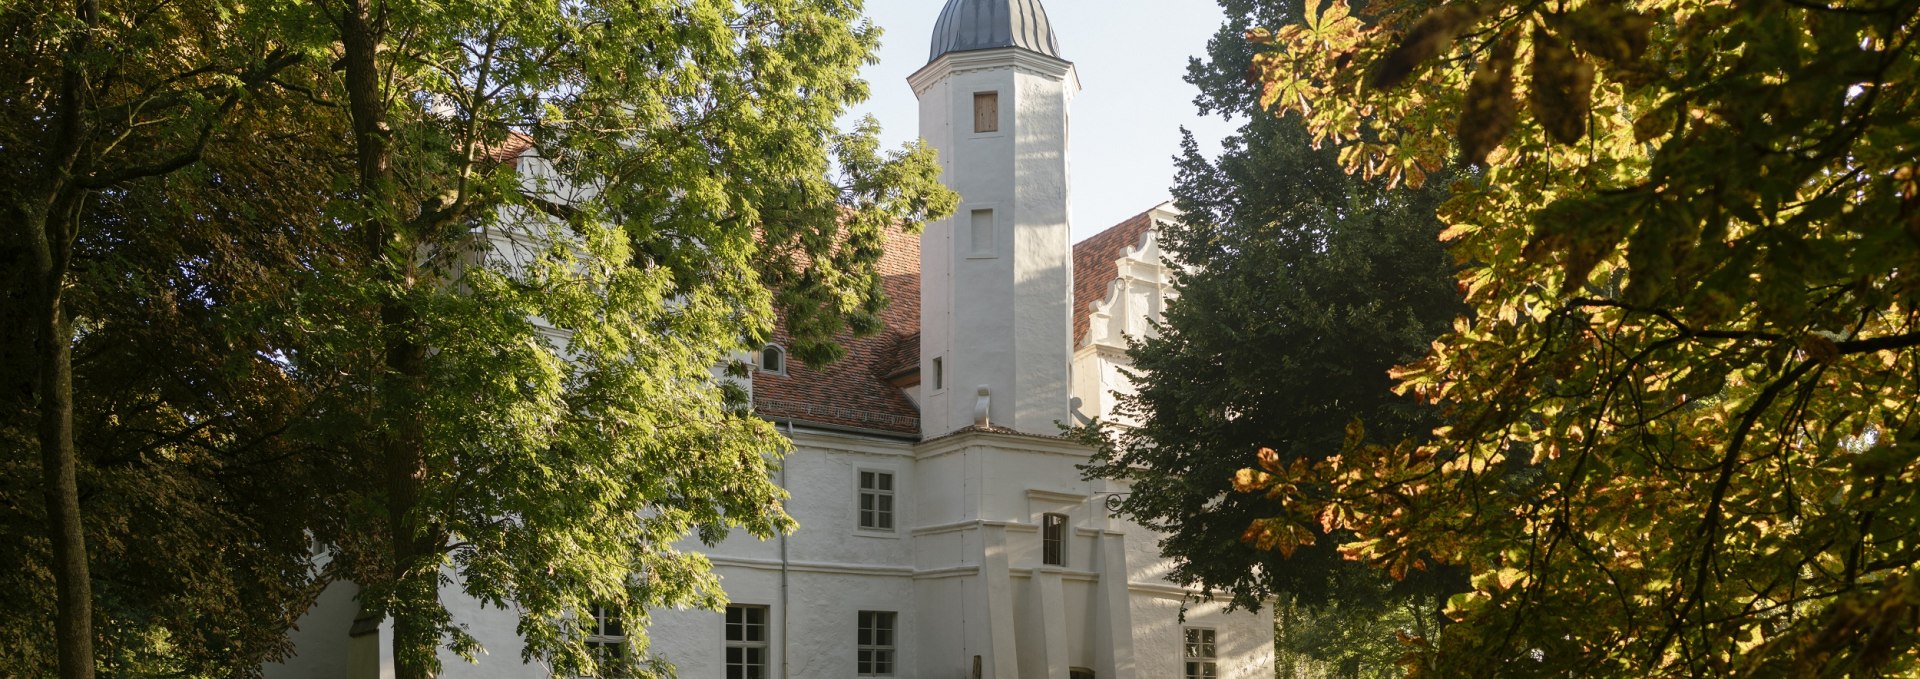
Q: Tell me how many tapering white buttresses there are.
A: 3